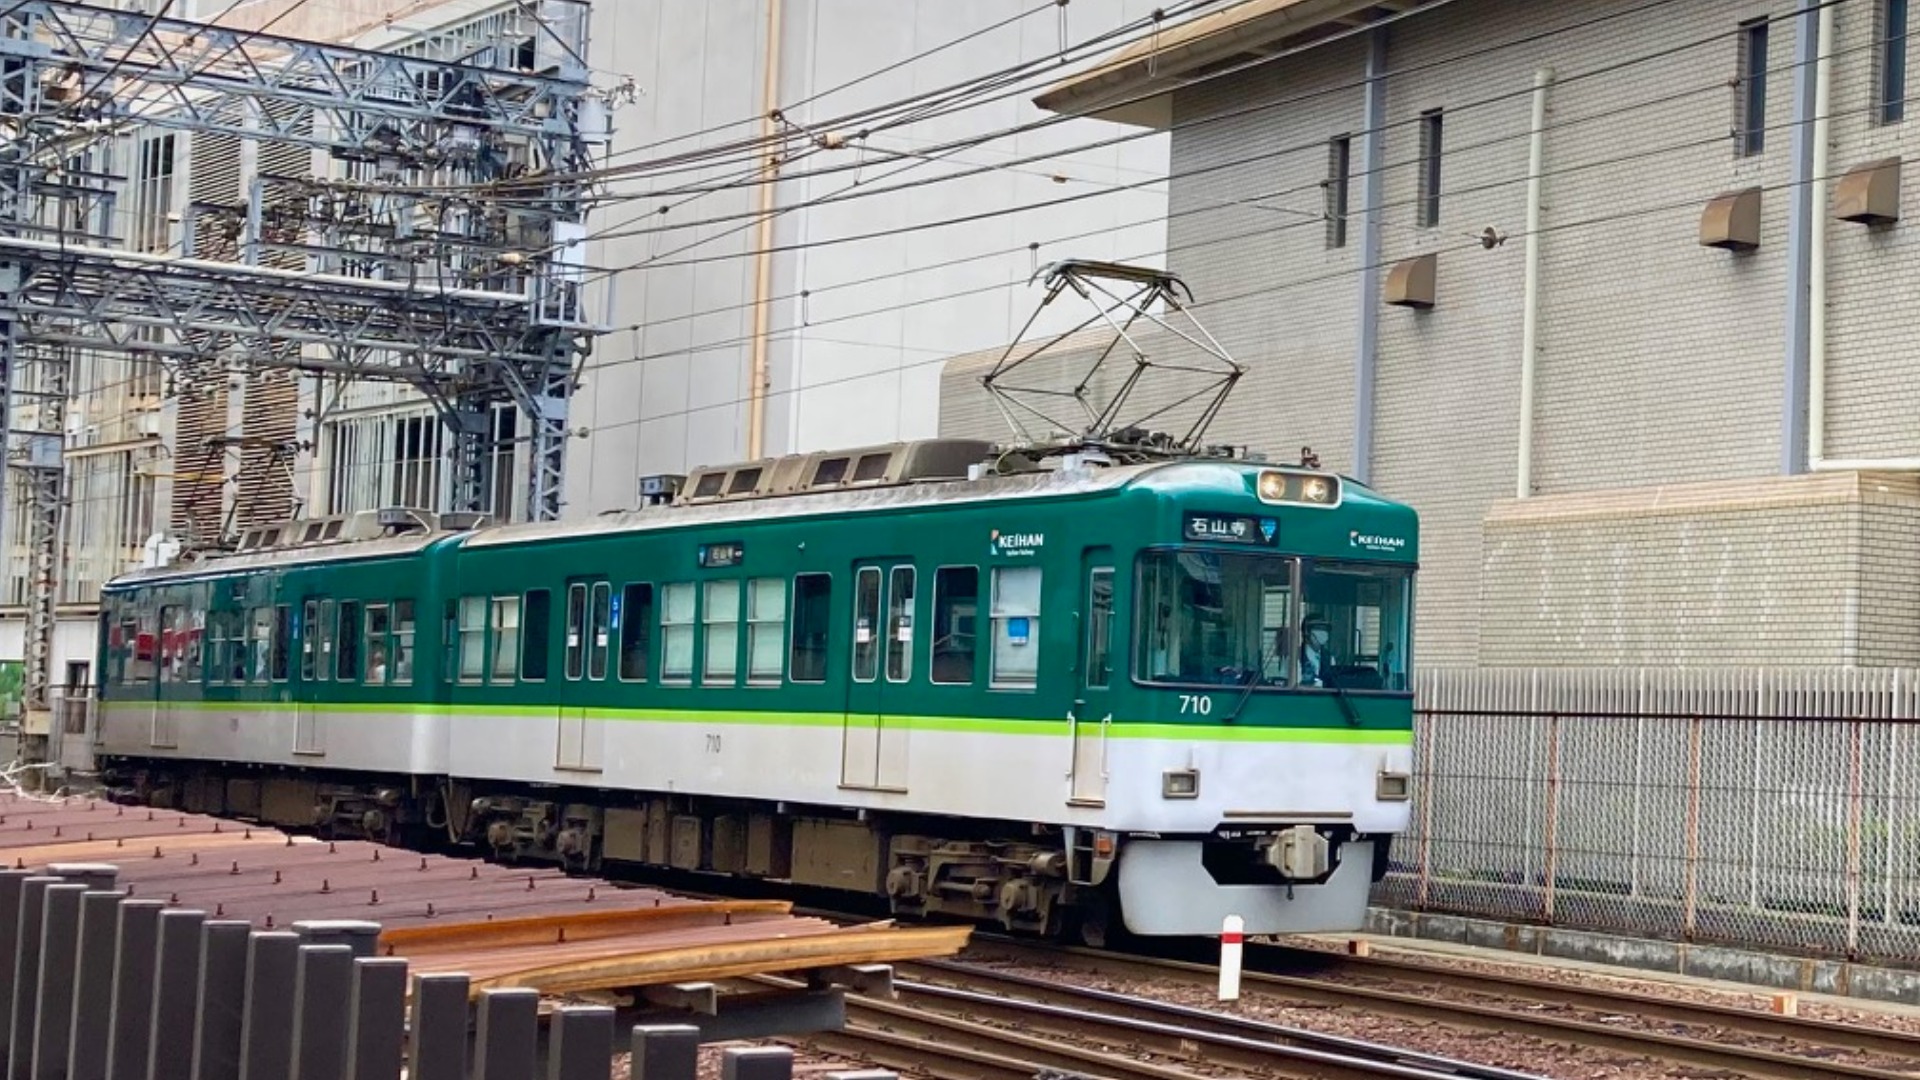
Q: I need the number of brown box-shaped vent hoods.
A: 3